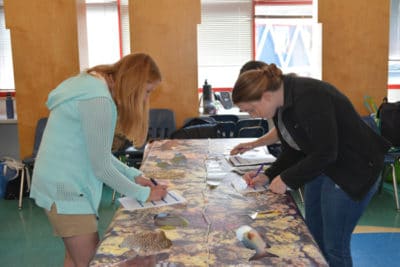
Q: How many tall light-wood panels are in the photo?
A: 3